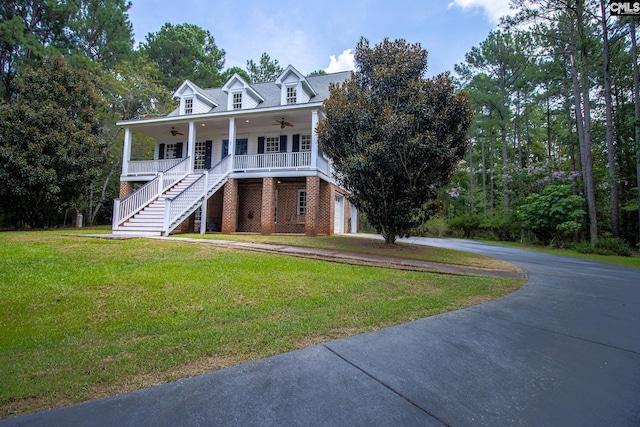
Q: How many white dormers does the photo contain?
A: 3